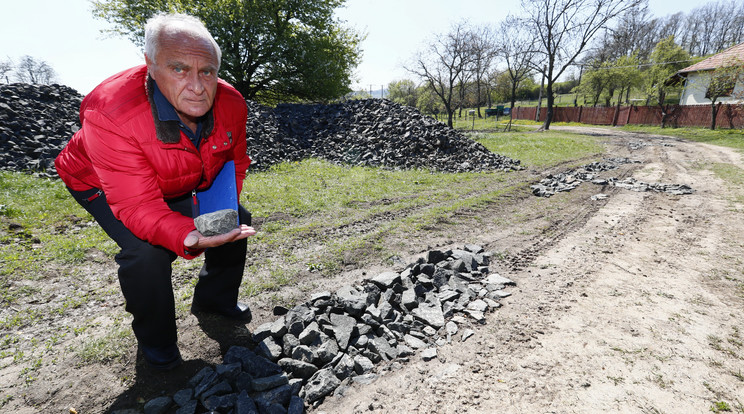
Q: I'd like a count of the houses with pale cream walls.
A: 1